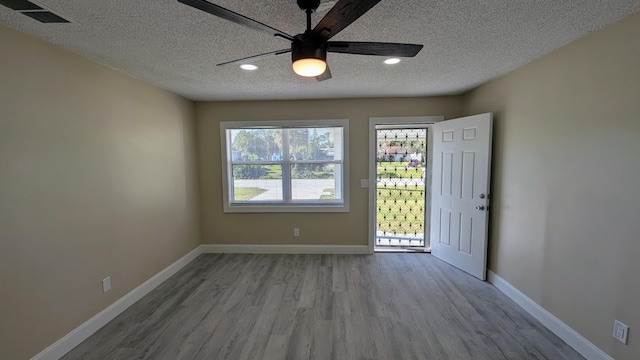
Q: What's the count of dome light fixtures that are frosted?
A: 1